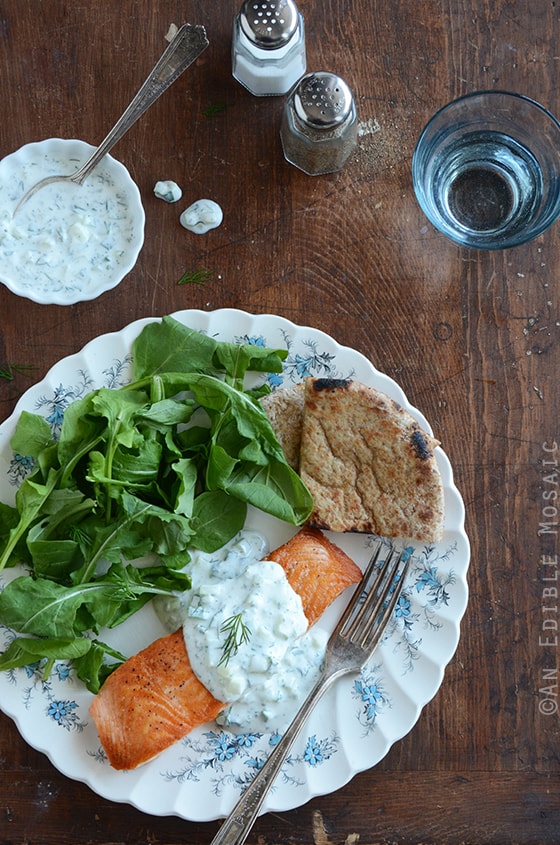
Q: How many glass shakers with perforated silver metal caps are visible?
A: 2